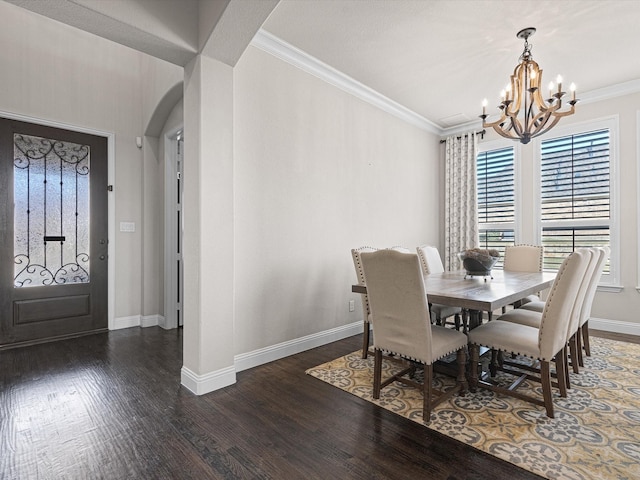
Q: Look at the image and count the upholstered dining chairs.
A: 8